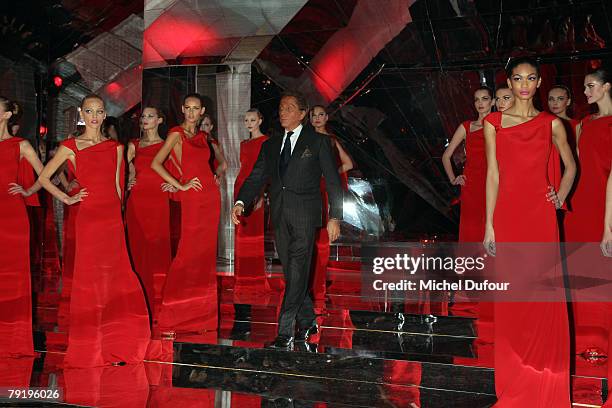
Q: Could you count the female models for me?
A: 12